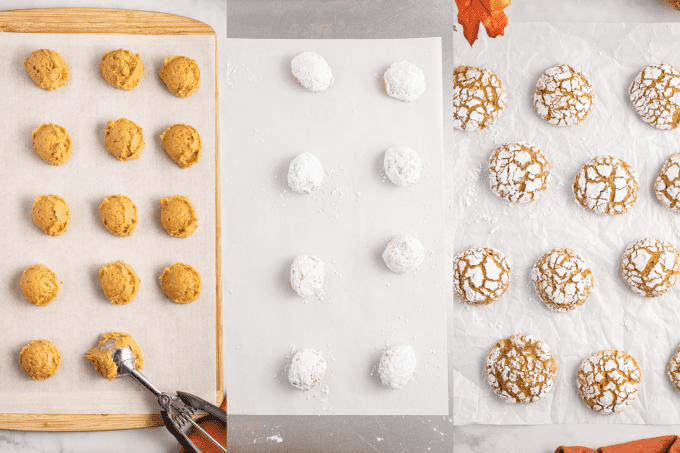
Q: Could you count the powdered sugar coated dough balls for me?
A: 8